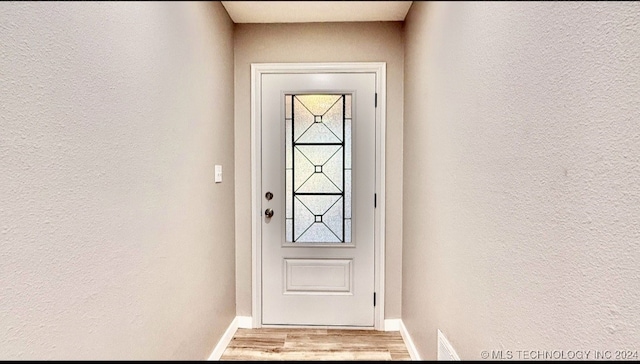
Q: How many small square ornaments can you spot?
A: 3